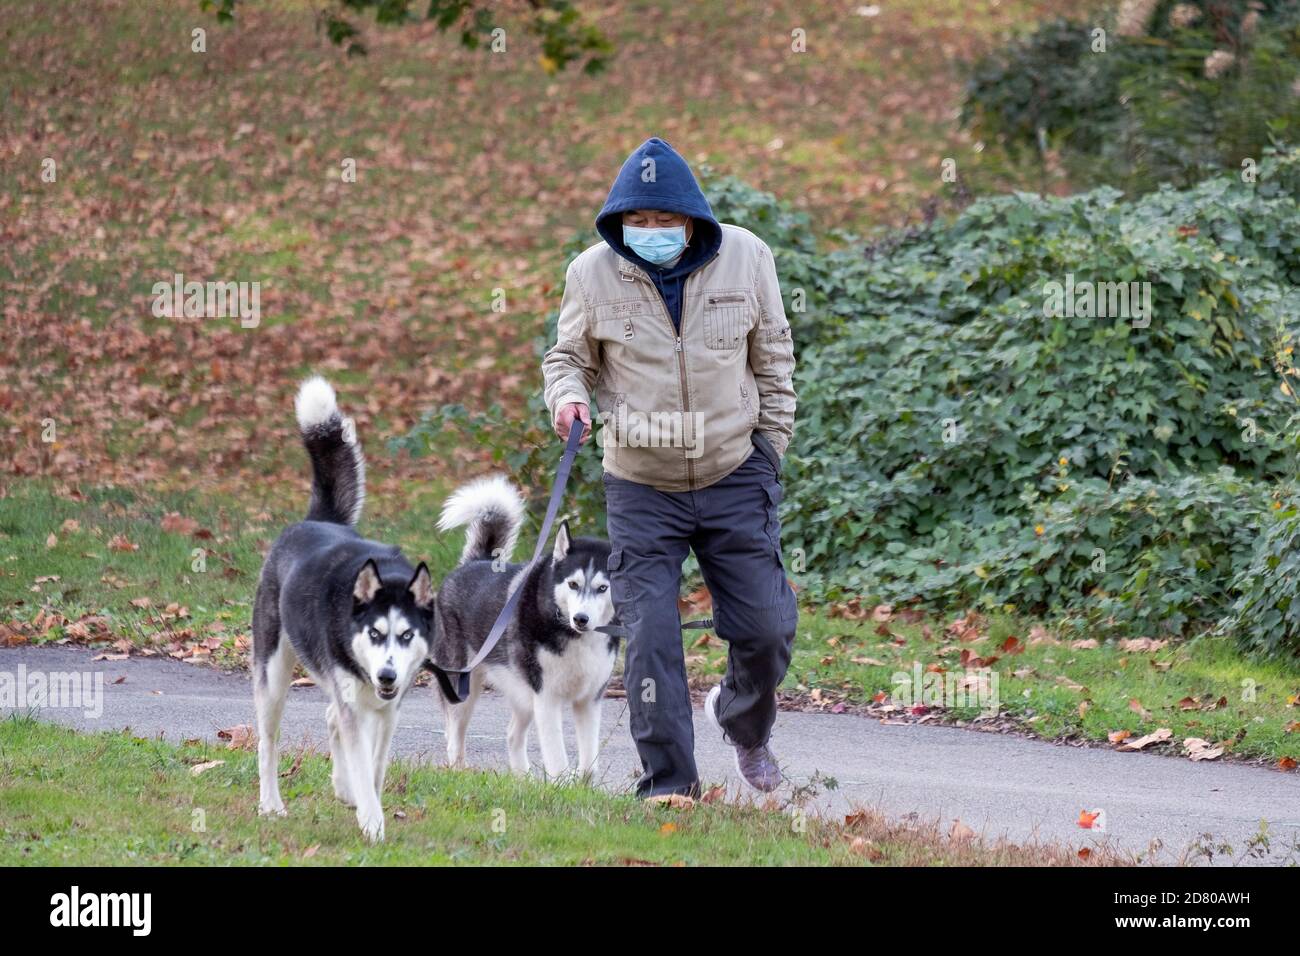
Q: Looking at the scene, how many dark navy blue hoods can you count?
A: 1